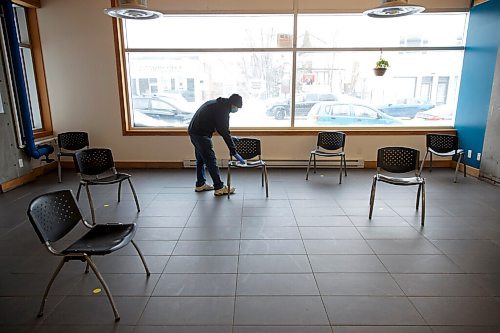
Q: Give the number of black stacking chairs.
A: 7